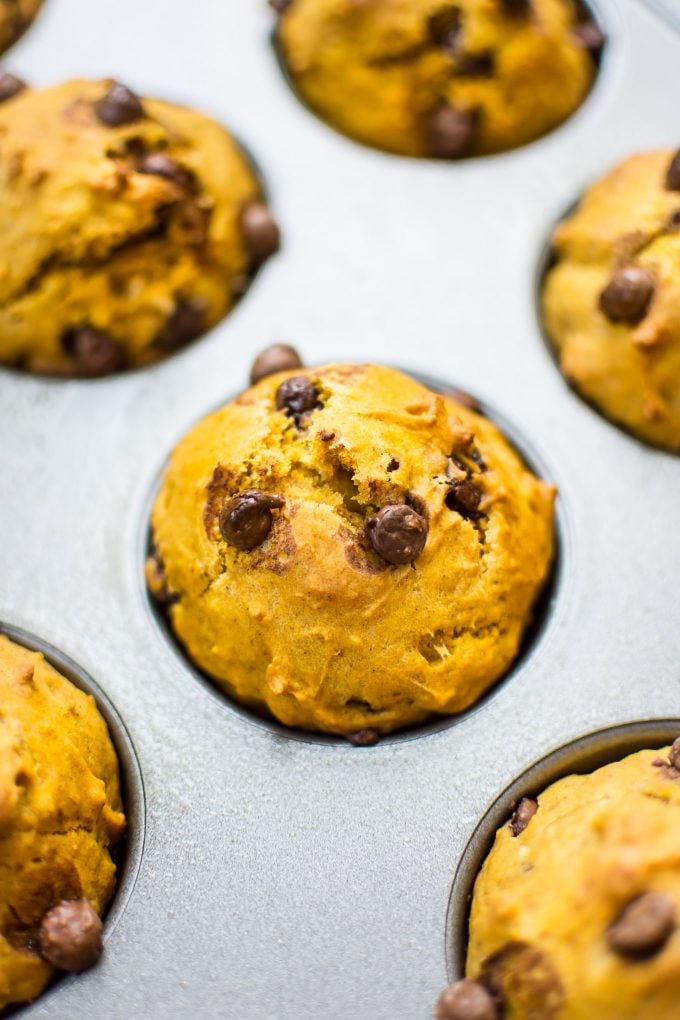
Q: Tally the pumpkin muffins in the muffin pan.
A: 7